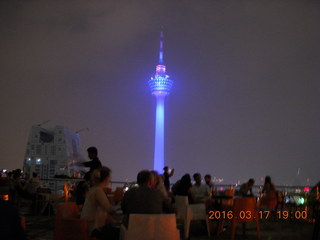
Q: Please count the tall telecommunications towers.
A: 1